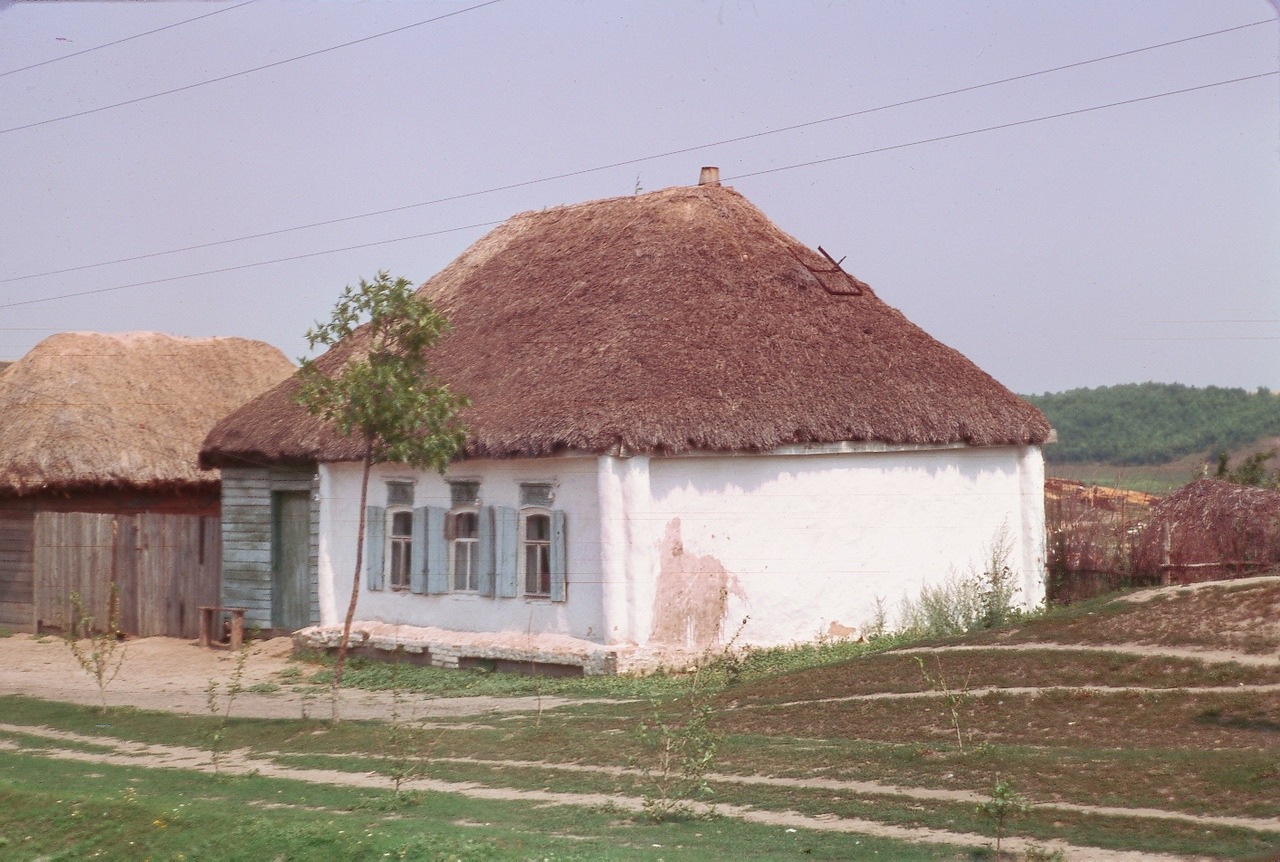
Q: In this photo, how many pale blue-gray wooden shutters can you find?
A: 6